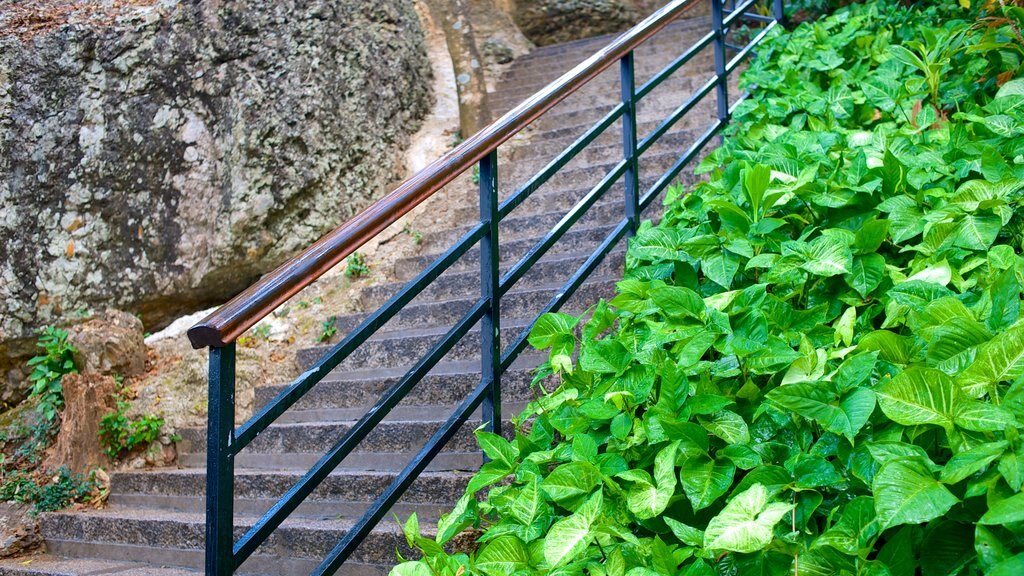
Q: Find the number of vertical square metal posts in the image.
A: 5